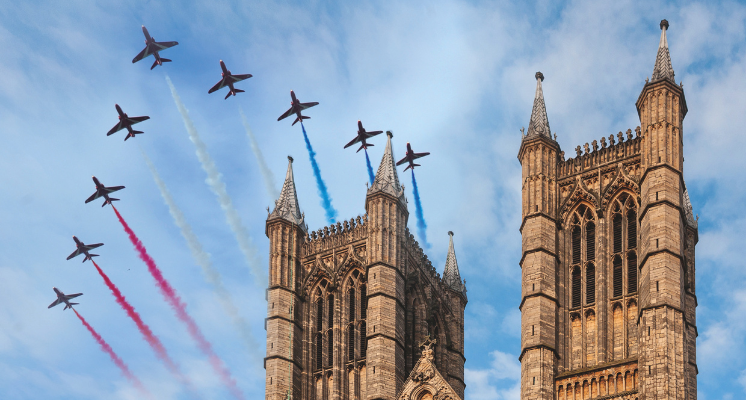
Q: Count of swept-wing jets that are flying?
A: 9